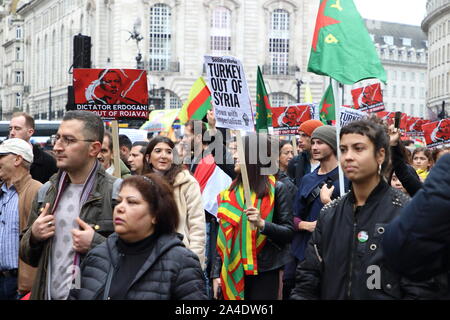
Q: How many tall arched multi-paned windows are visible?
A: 3